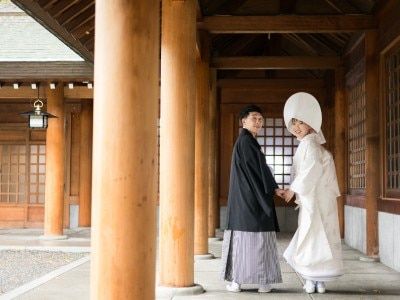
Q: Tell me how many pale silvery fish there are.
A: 0